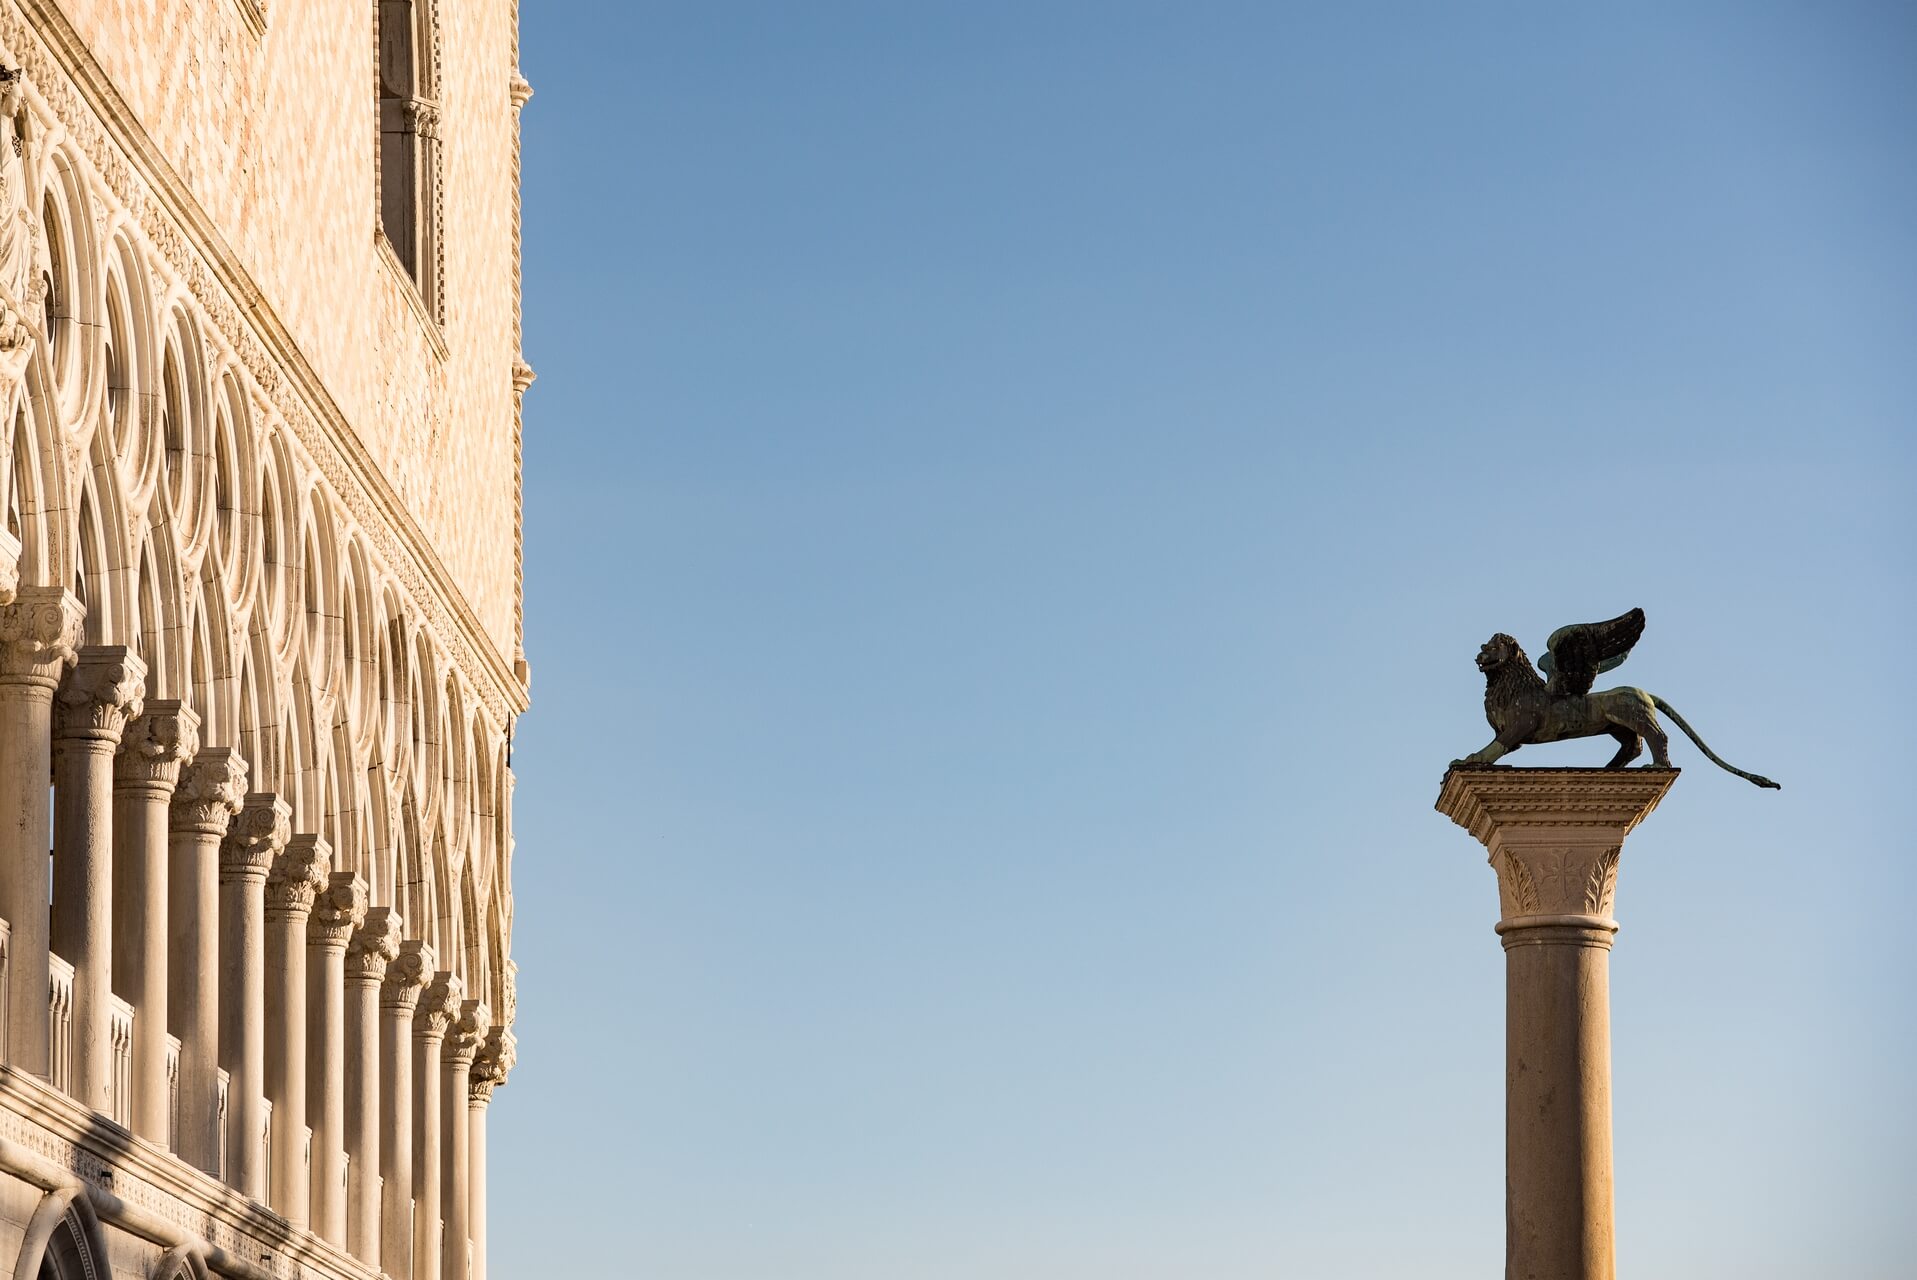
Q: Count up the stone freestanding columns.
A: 1